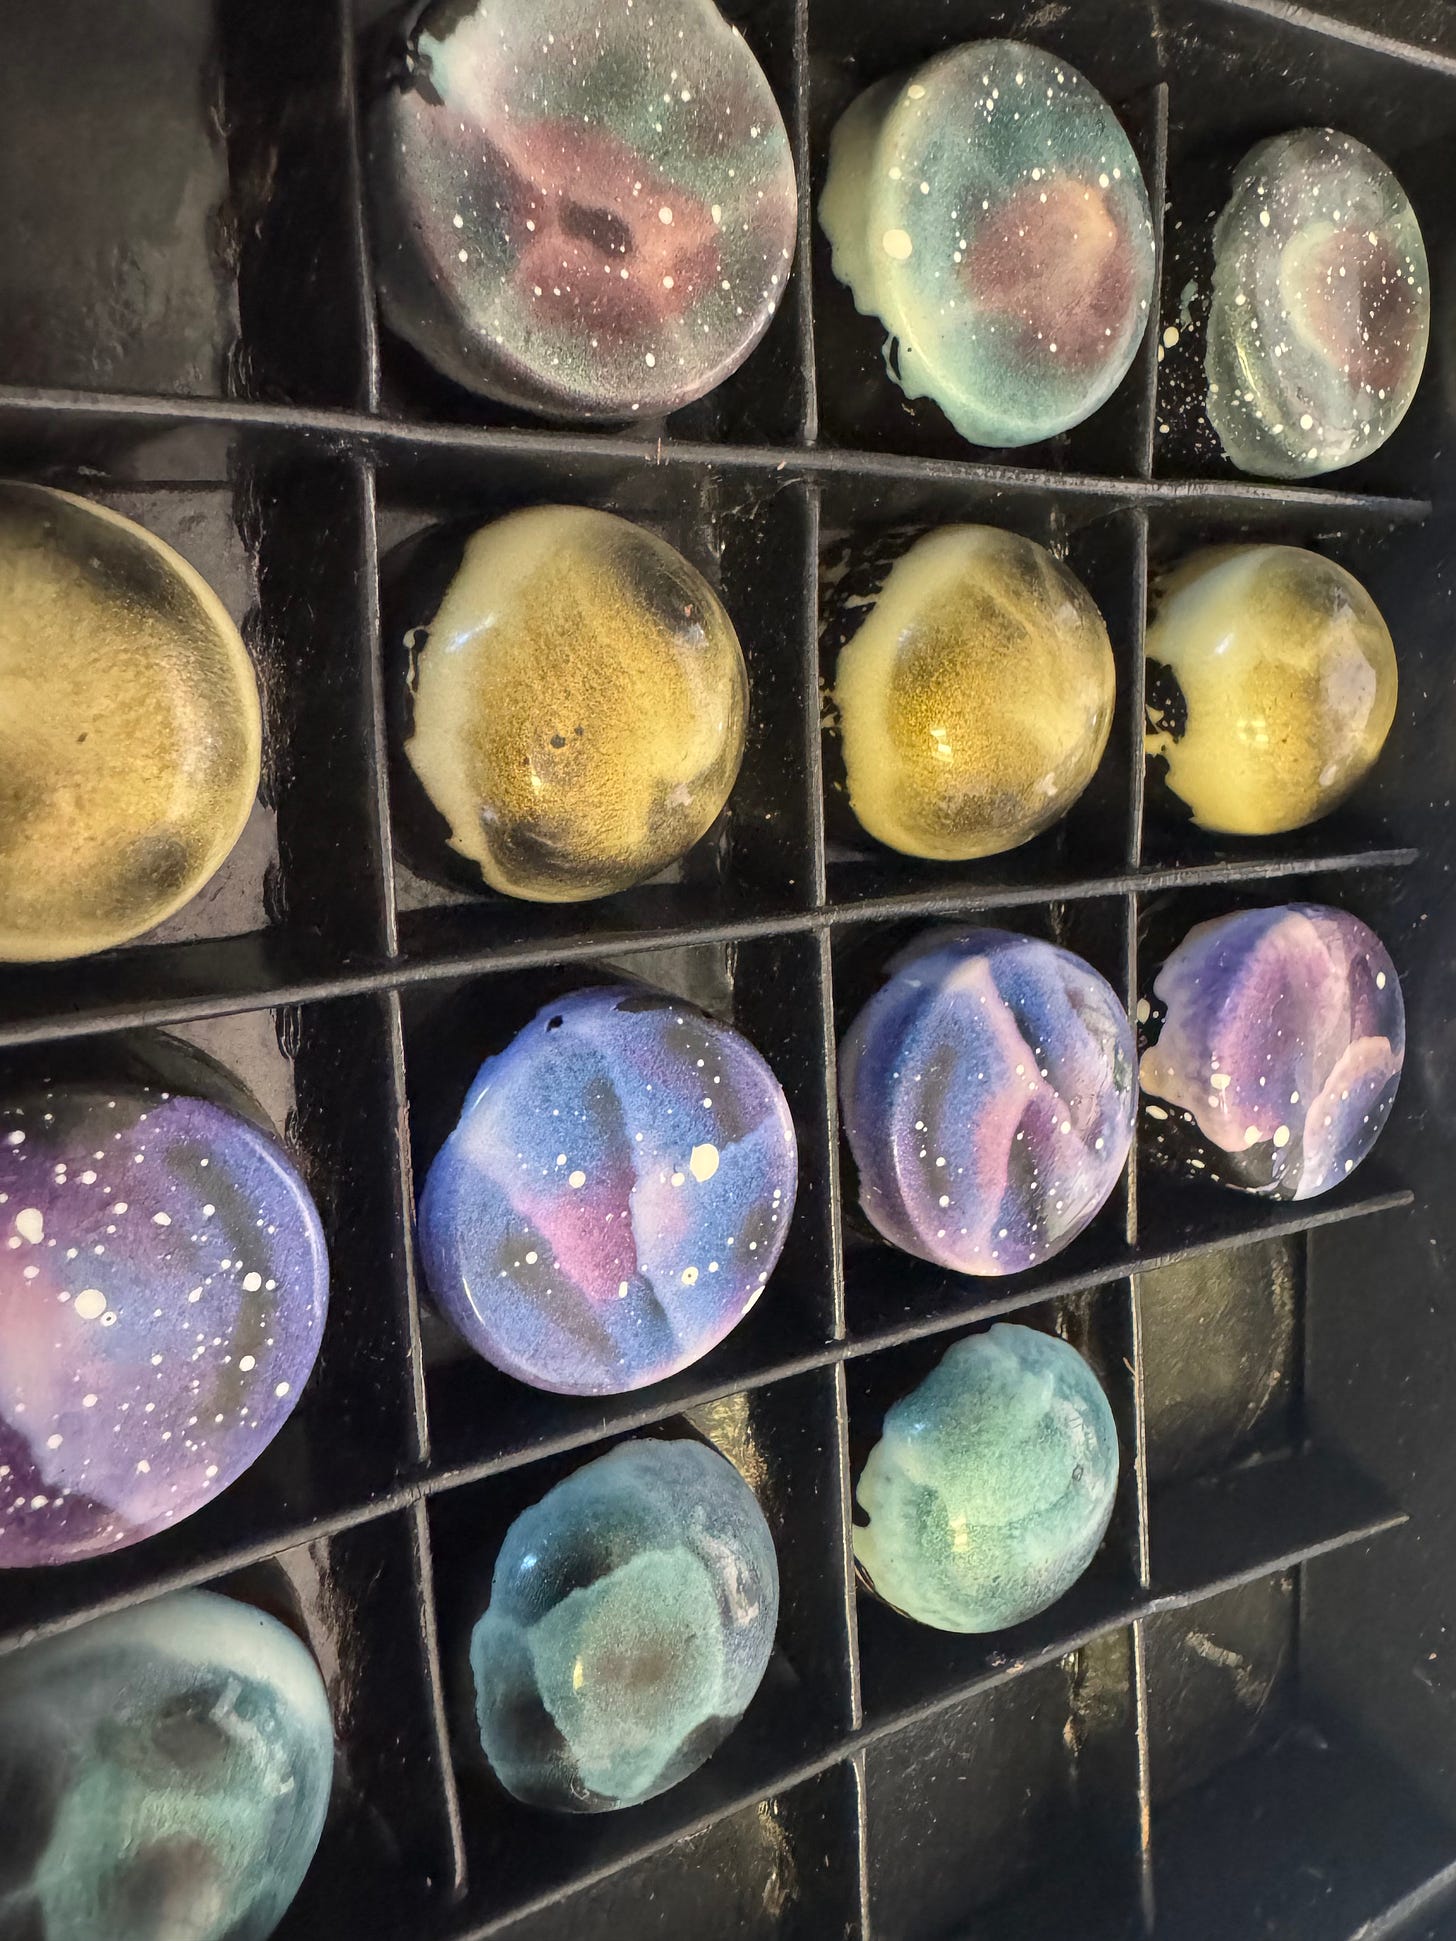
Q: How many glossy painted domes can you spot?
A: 14